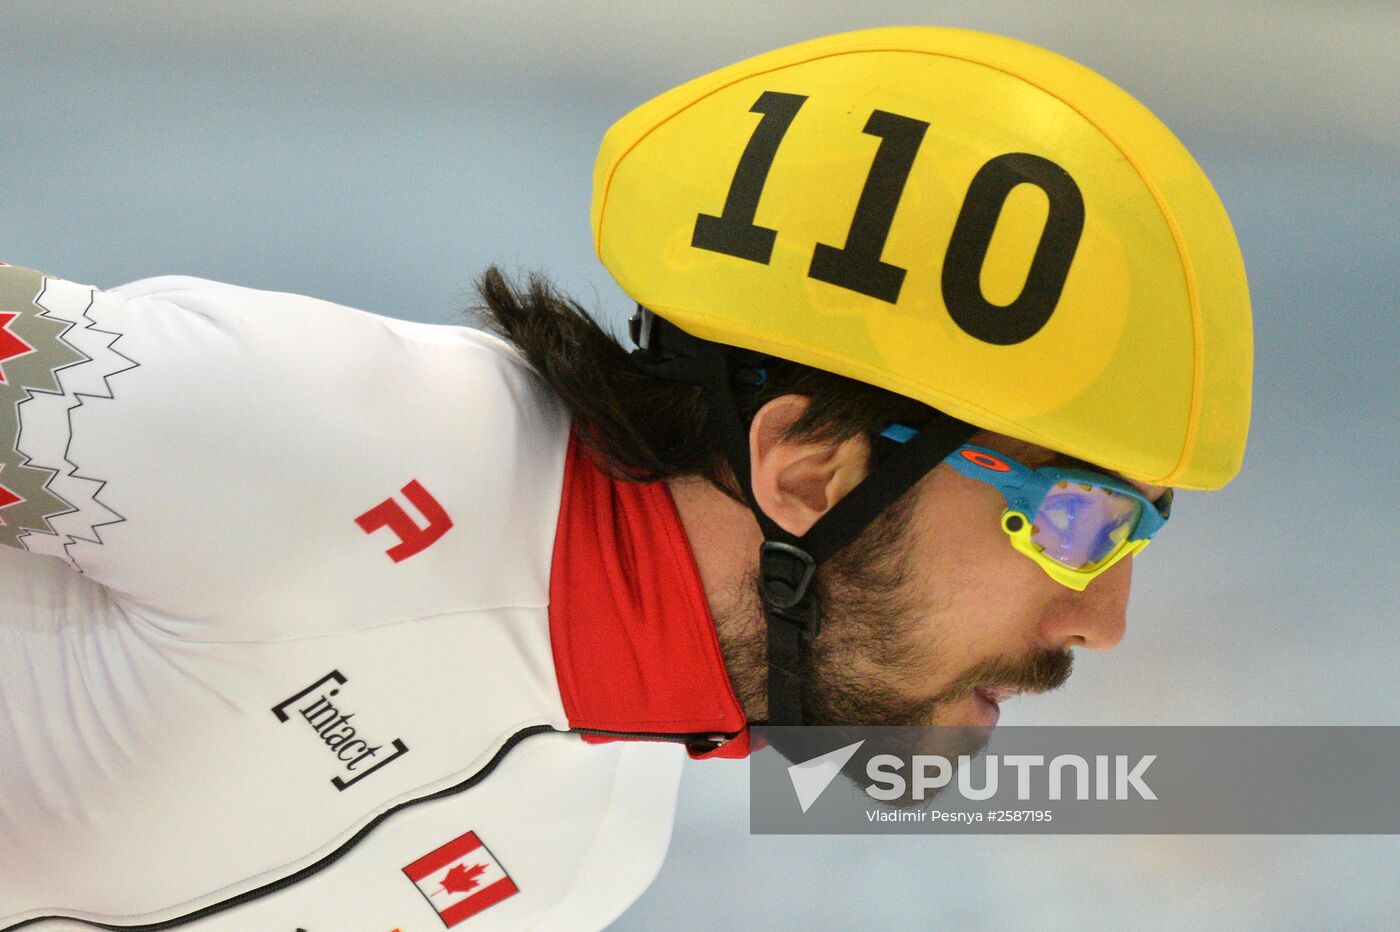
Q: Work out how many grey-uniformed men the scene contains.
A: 0